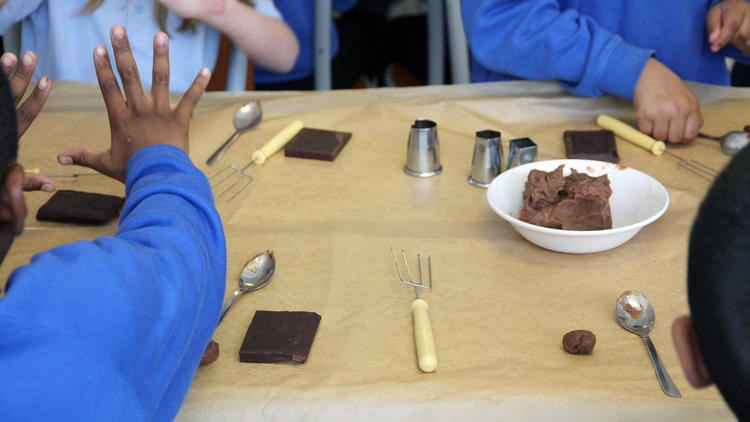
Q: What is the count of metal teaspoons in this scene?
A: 4